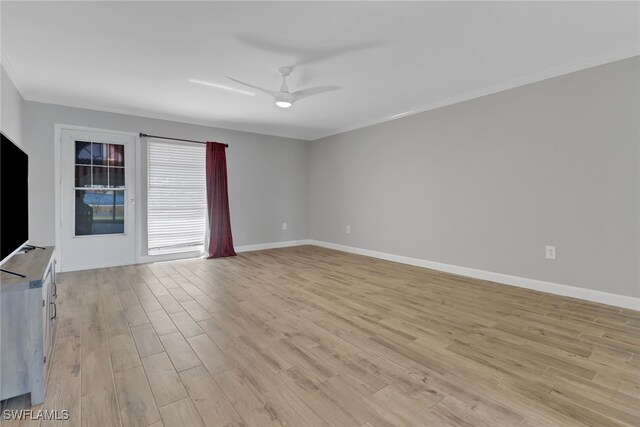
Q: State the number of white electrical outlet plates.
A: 3